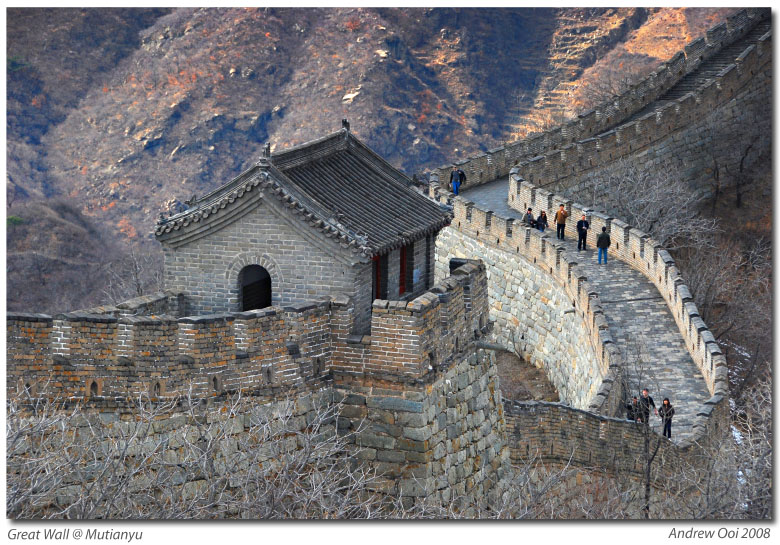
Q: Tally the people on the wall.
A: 9